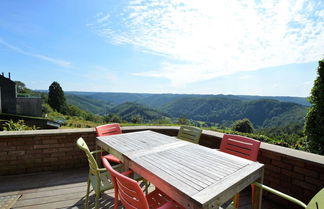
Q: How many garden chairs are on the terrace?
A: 6